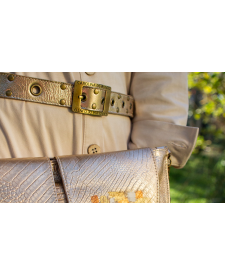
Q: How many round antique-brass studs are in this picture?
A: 10